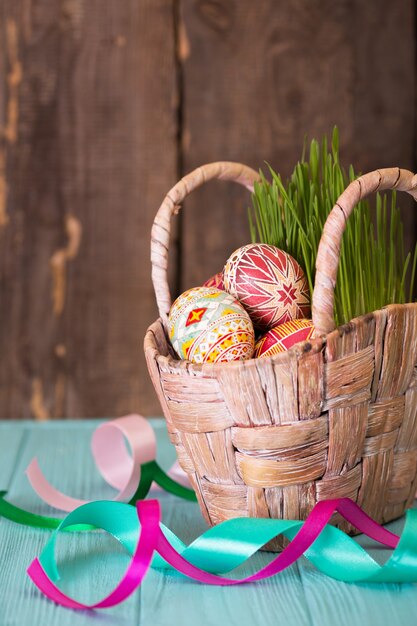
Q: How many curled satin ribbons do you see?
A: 4